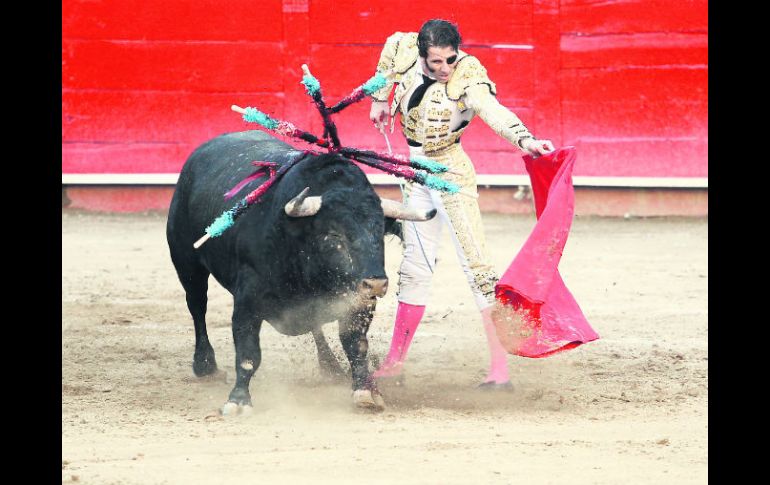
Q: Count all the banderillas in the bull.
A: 6